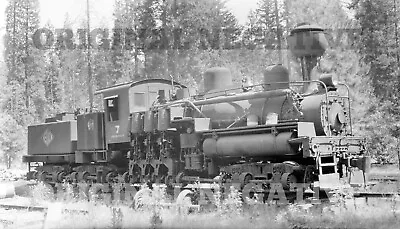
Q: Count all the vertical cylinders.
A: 3